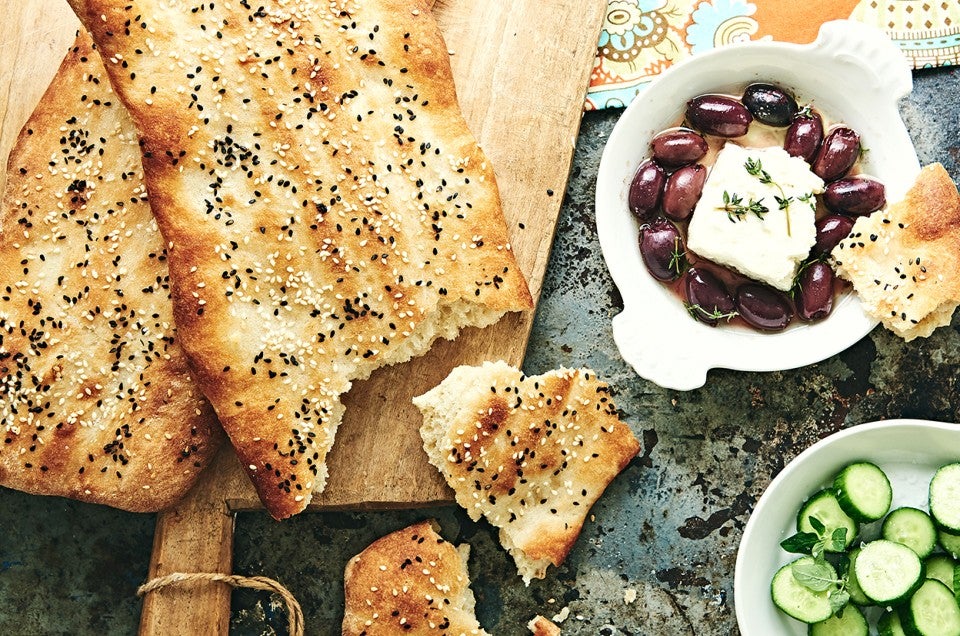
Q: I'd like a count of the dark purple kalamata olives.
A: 13